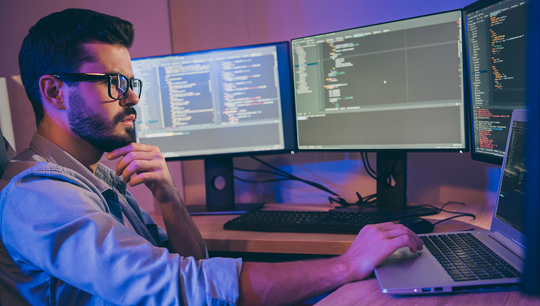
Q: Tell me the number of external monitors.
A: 3